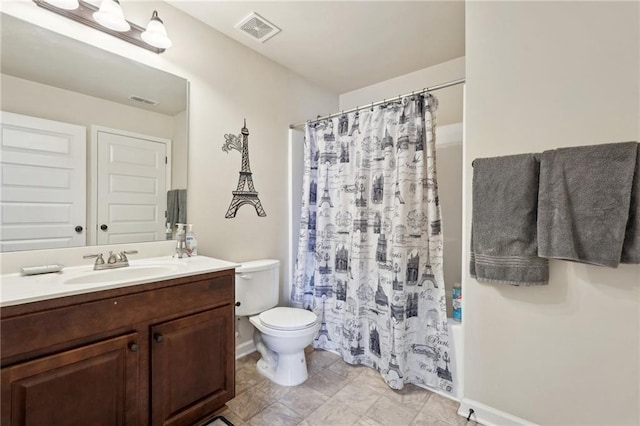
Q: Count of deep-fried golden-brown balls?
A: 0